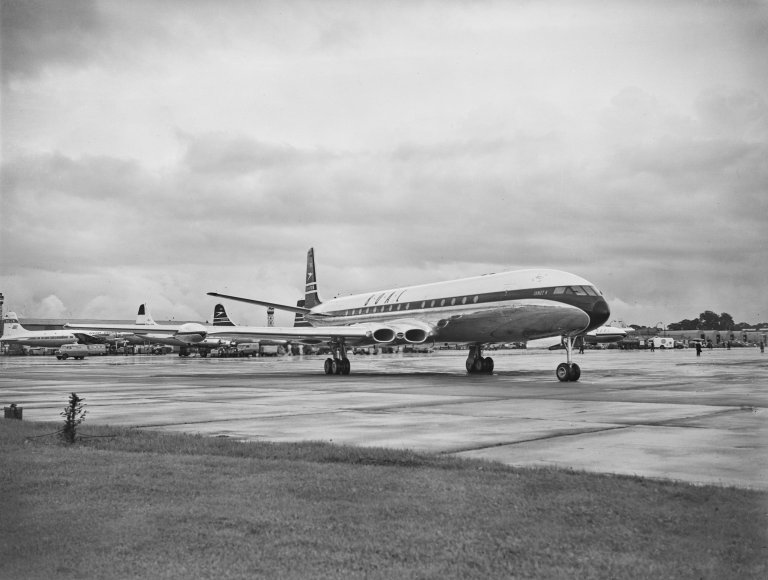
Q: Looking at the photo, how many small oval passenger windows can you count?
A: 15